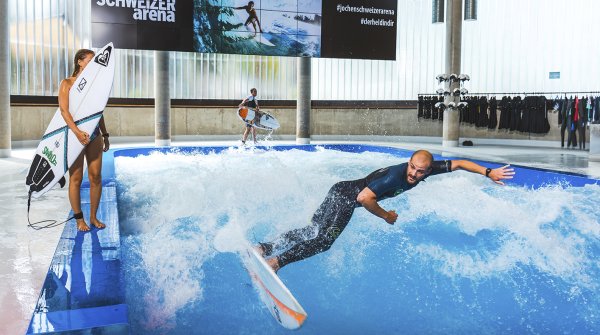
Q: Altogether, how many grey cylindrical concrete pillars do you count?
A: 4